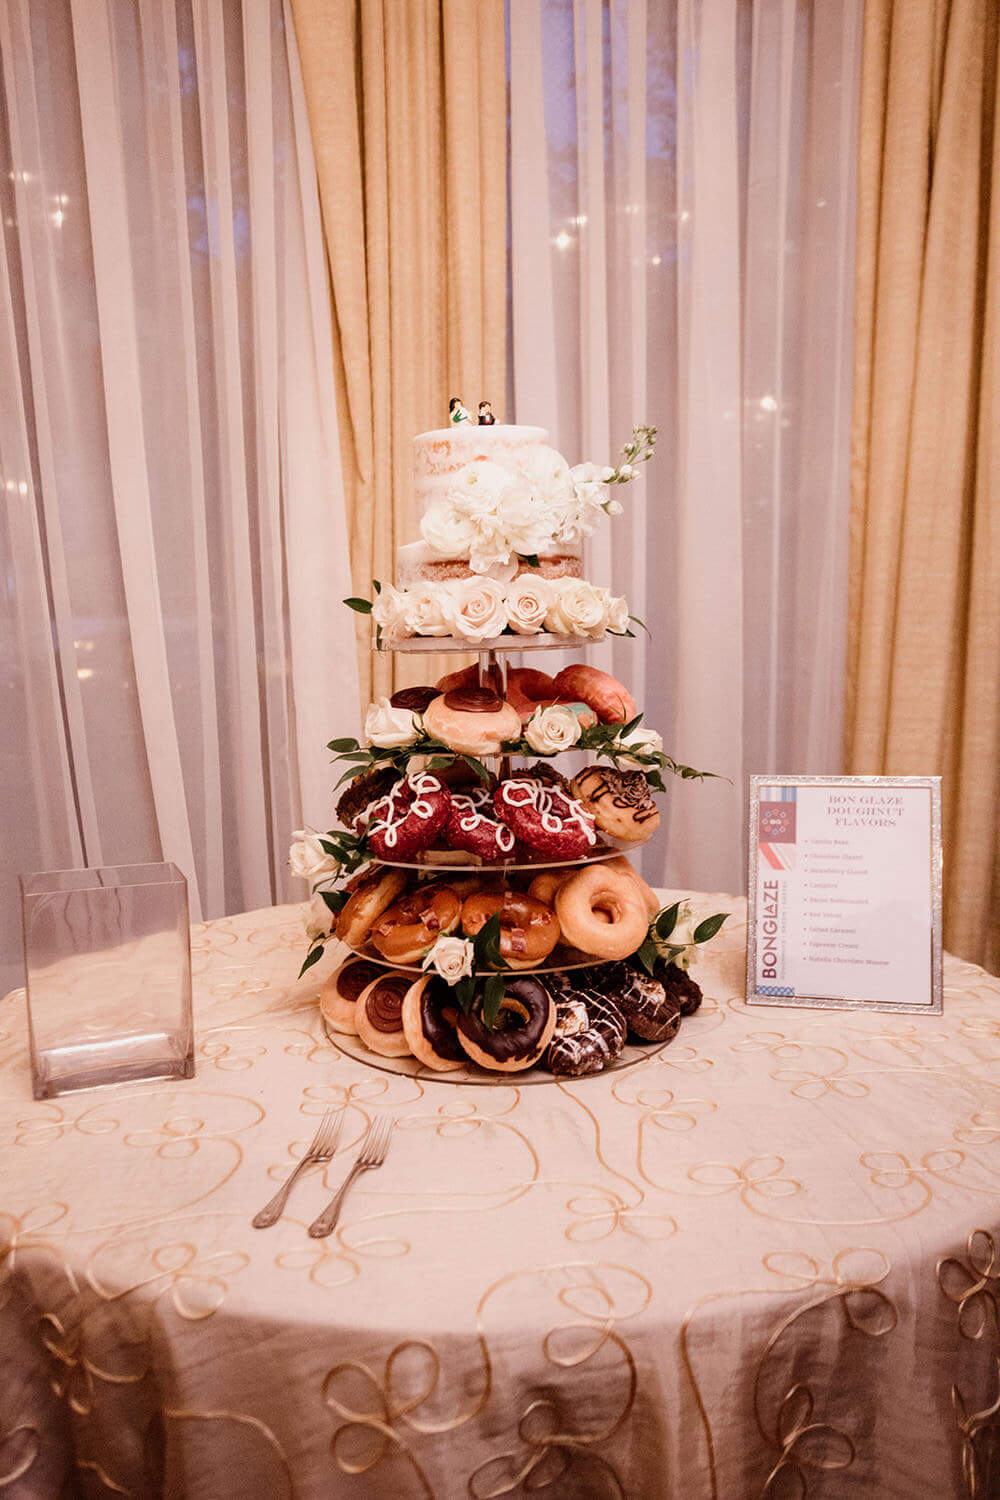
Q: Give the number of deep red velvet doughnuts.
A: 3